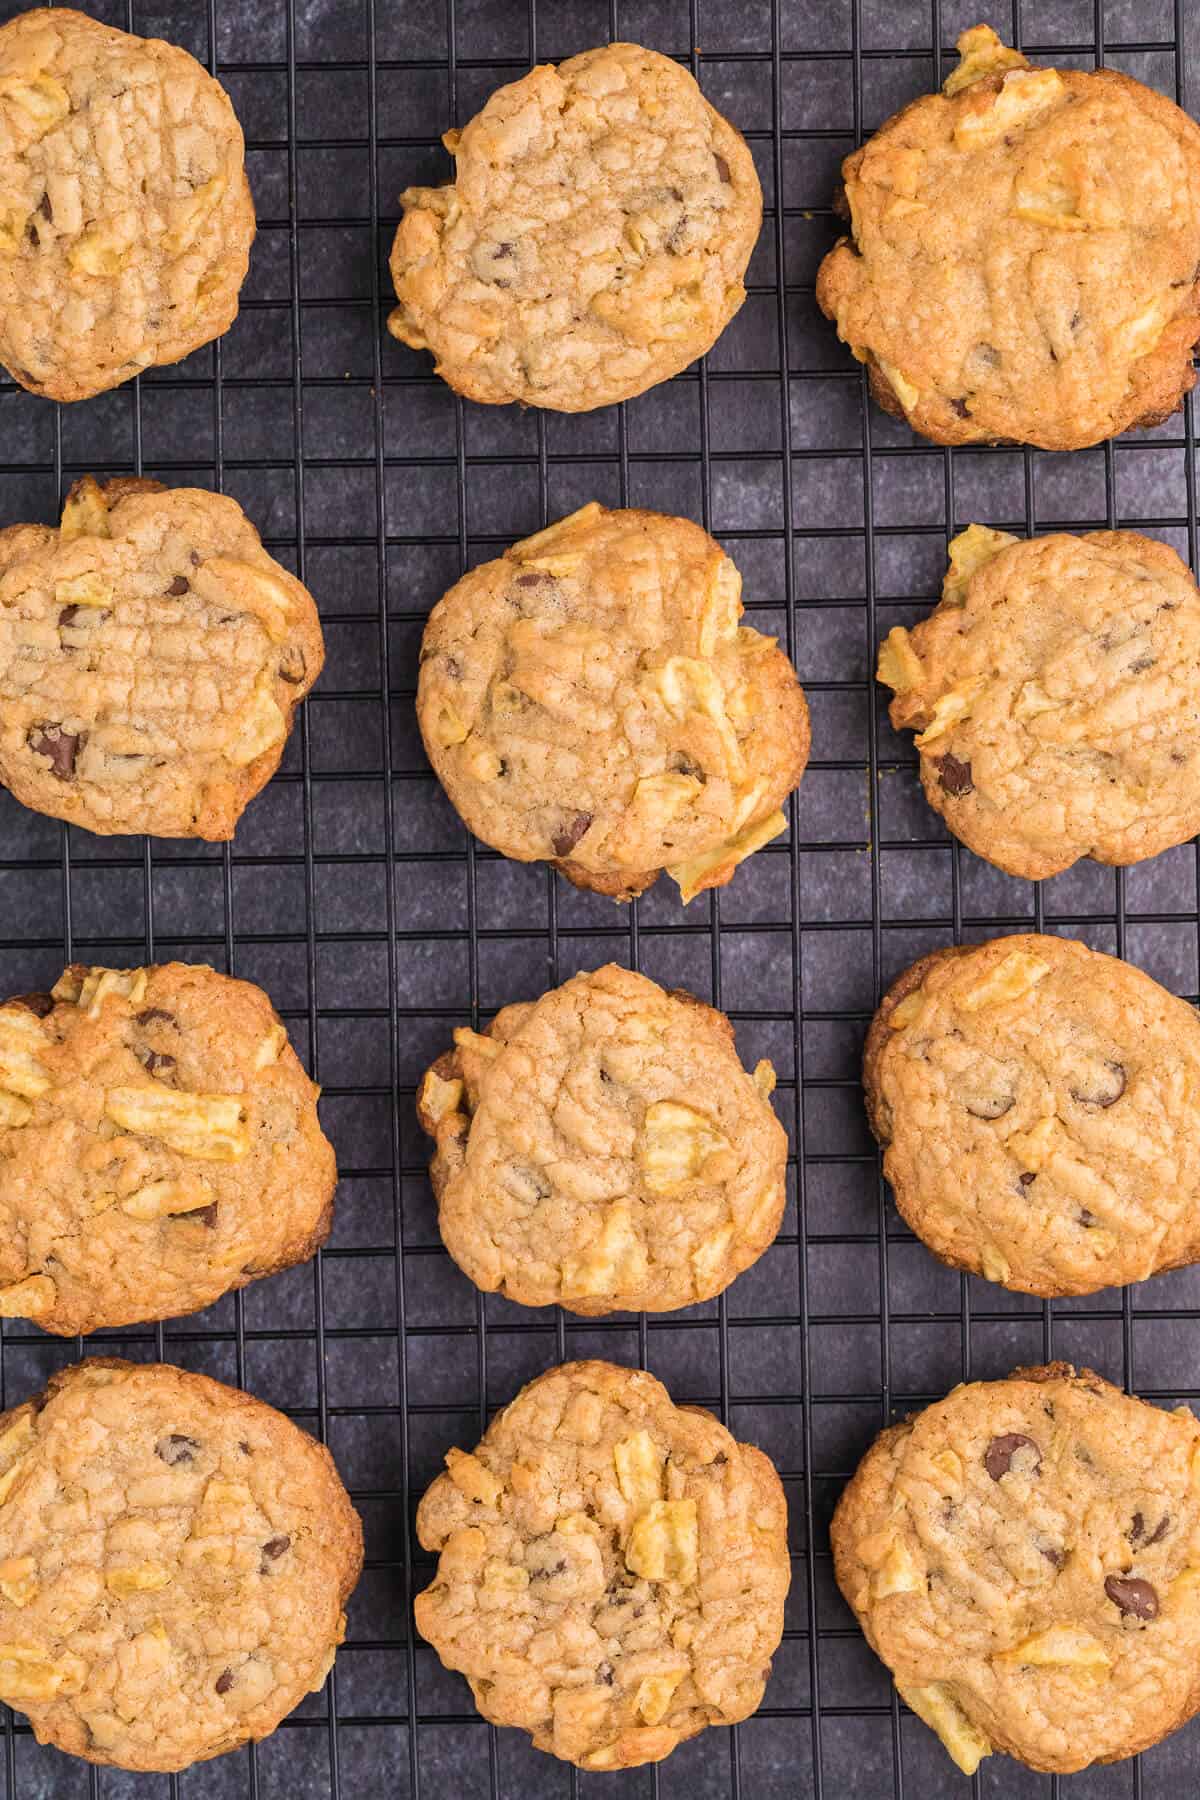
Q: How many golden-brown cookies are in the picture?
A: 12